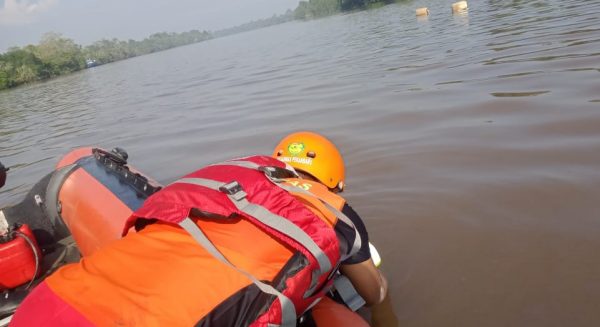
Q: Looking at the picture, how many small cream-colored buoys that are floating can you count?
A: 2